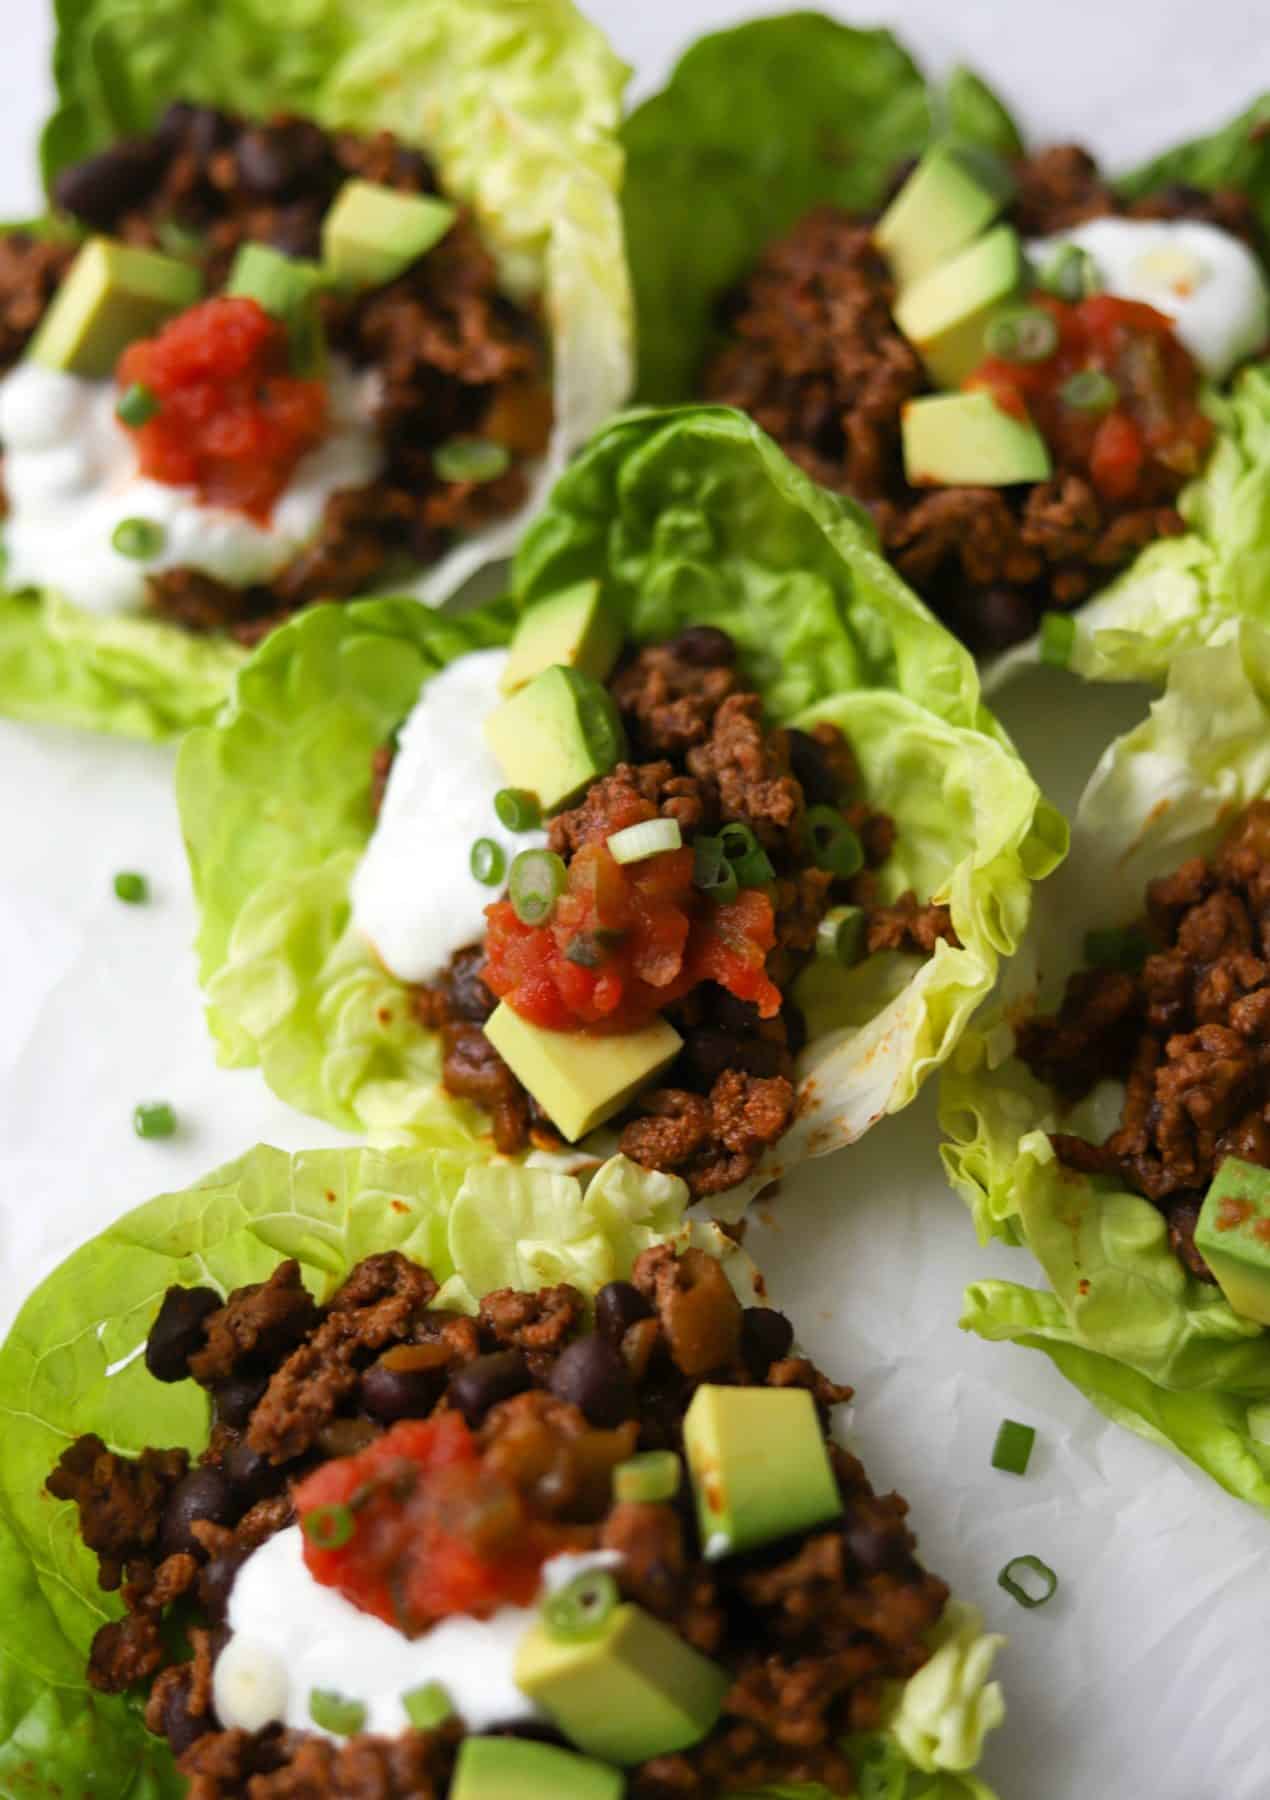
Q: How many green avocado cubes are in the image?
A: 13